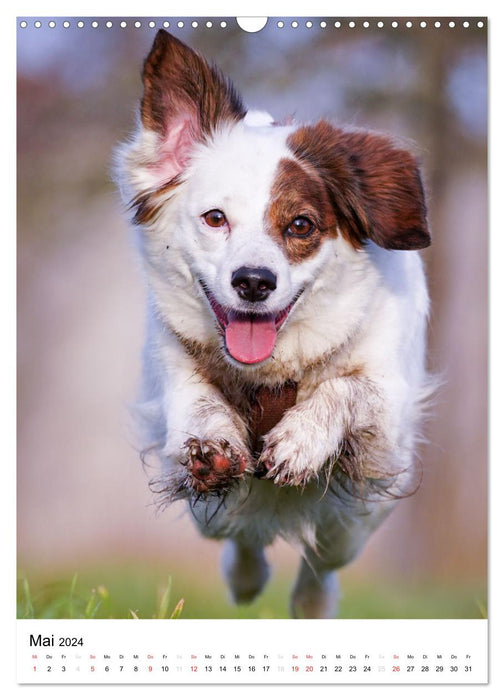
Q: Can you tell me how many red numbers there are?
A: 7